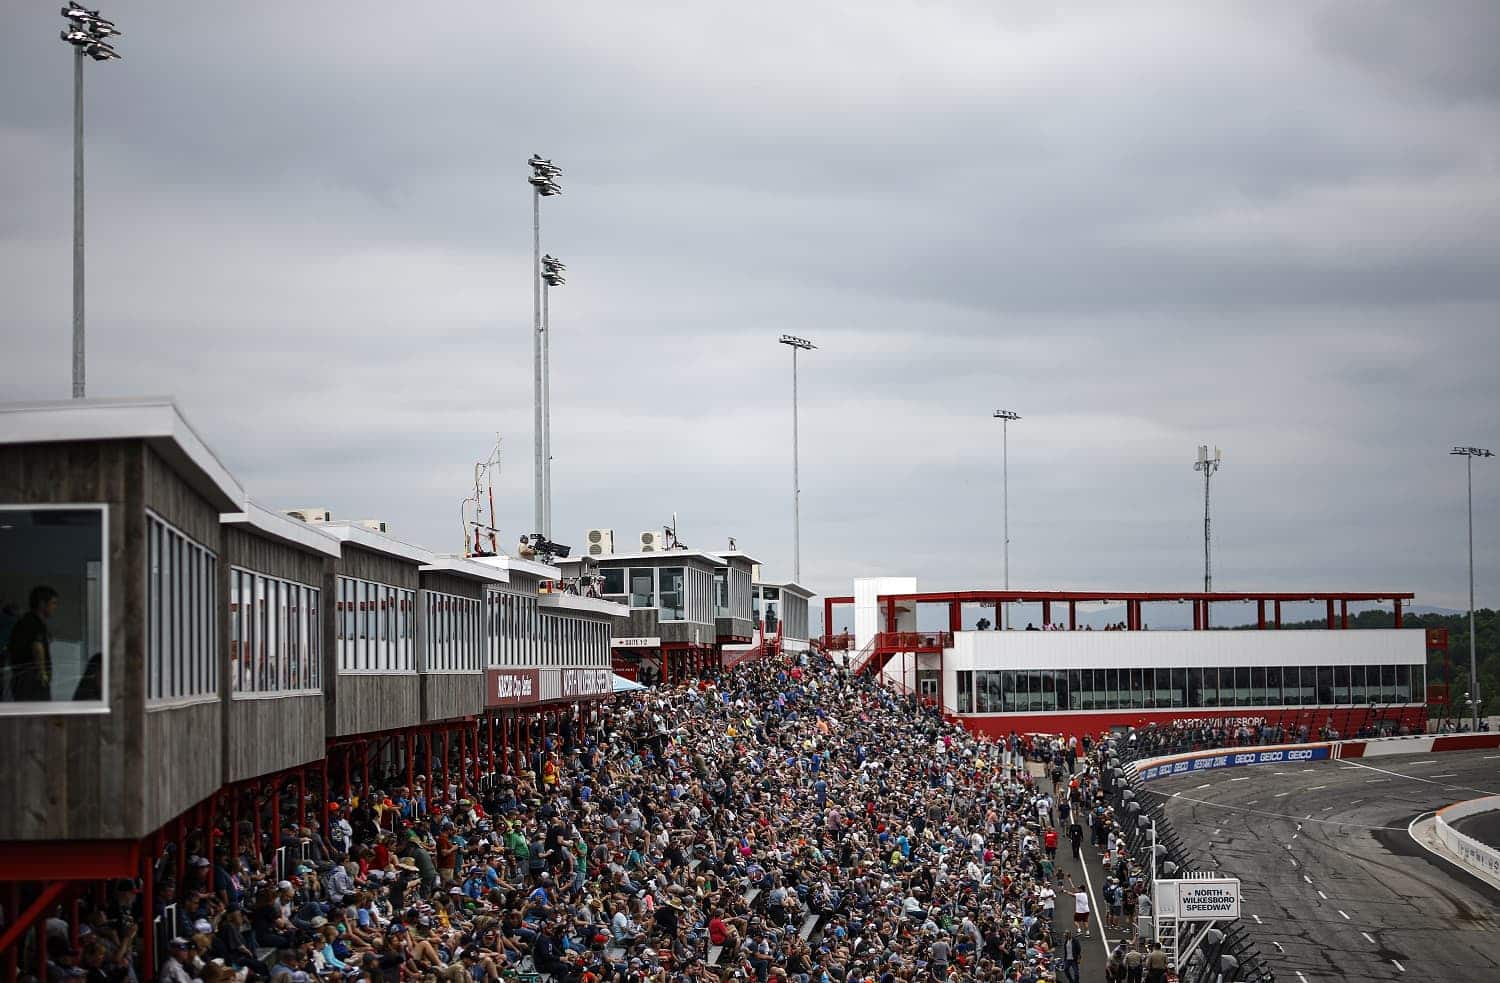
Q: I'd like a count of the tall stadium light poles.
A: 6